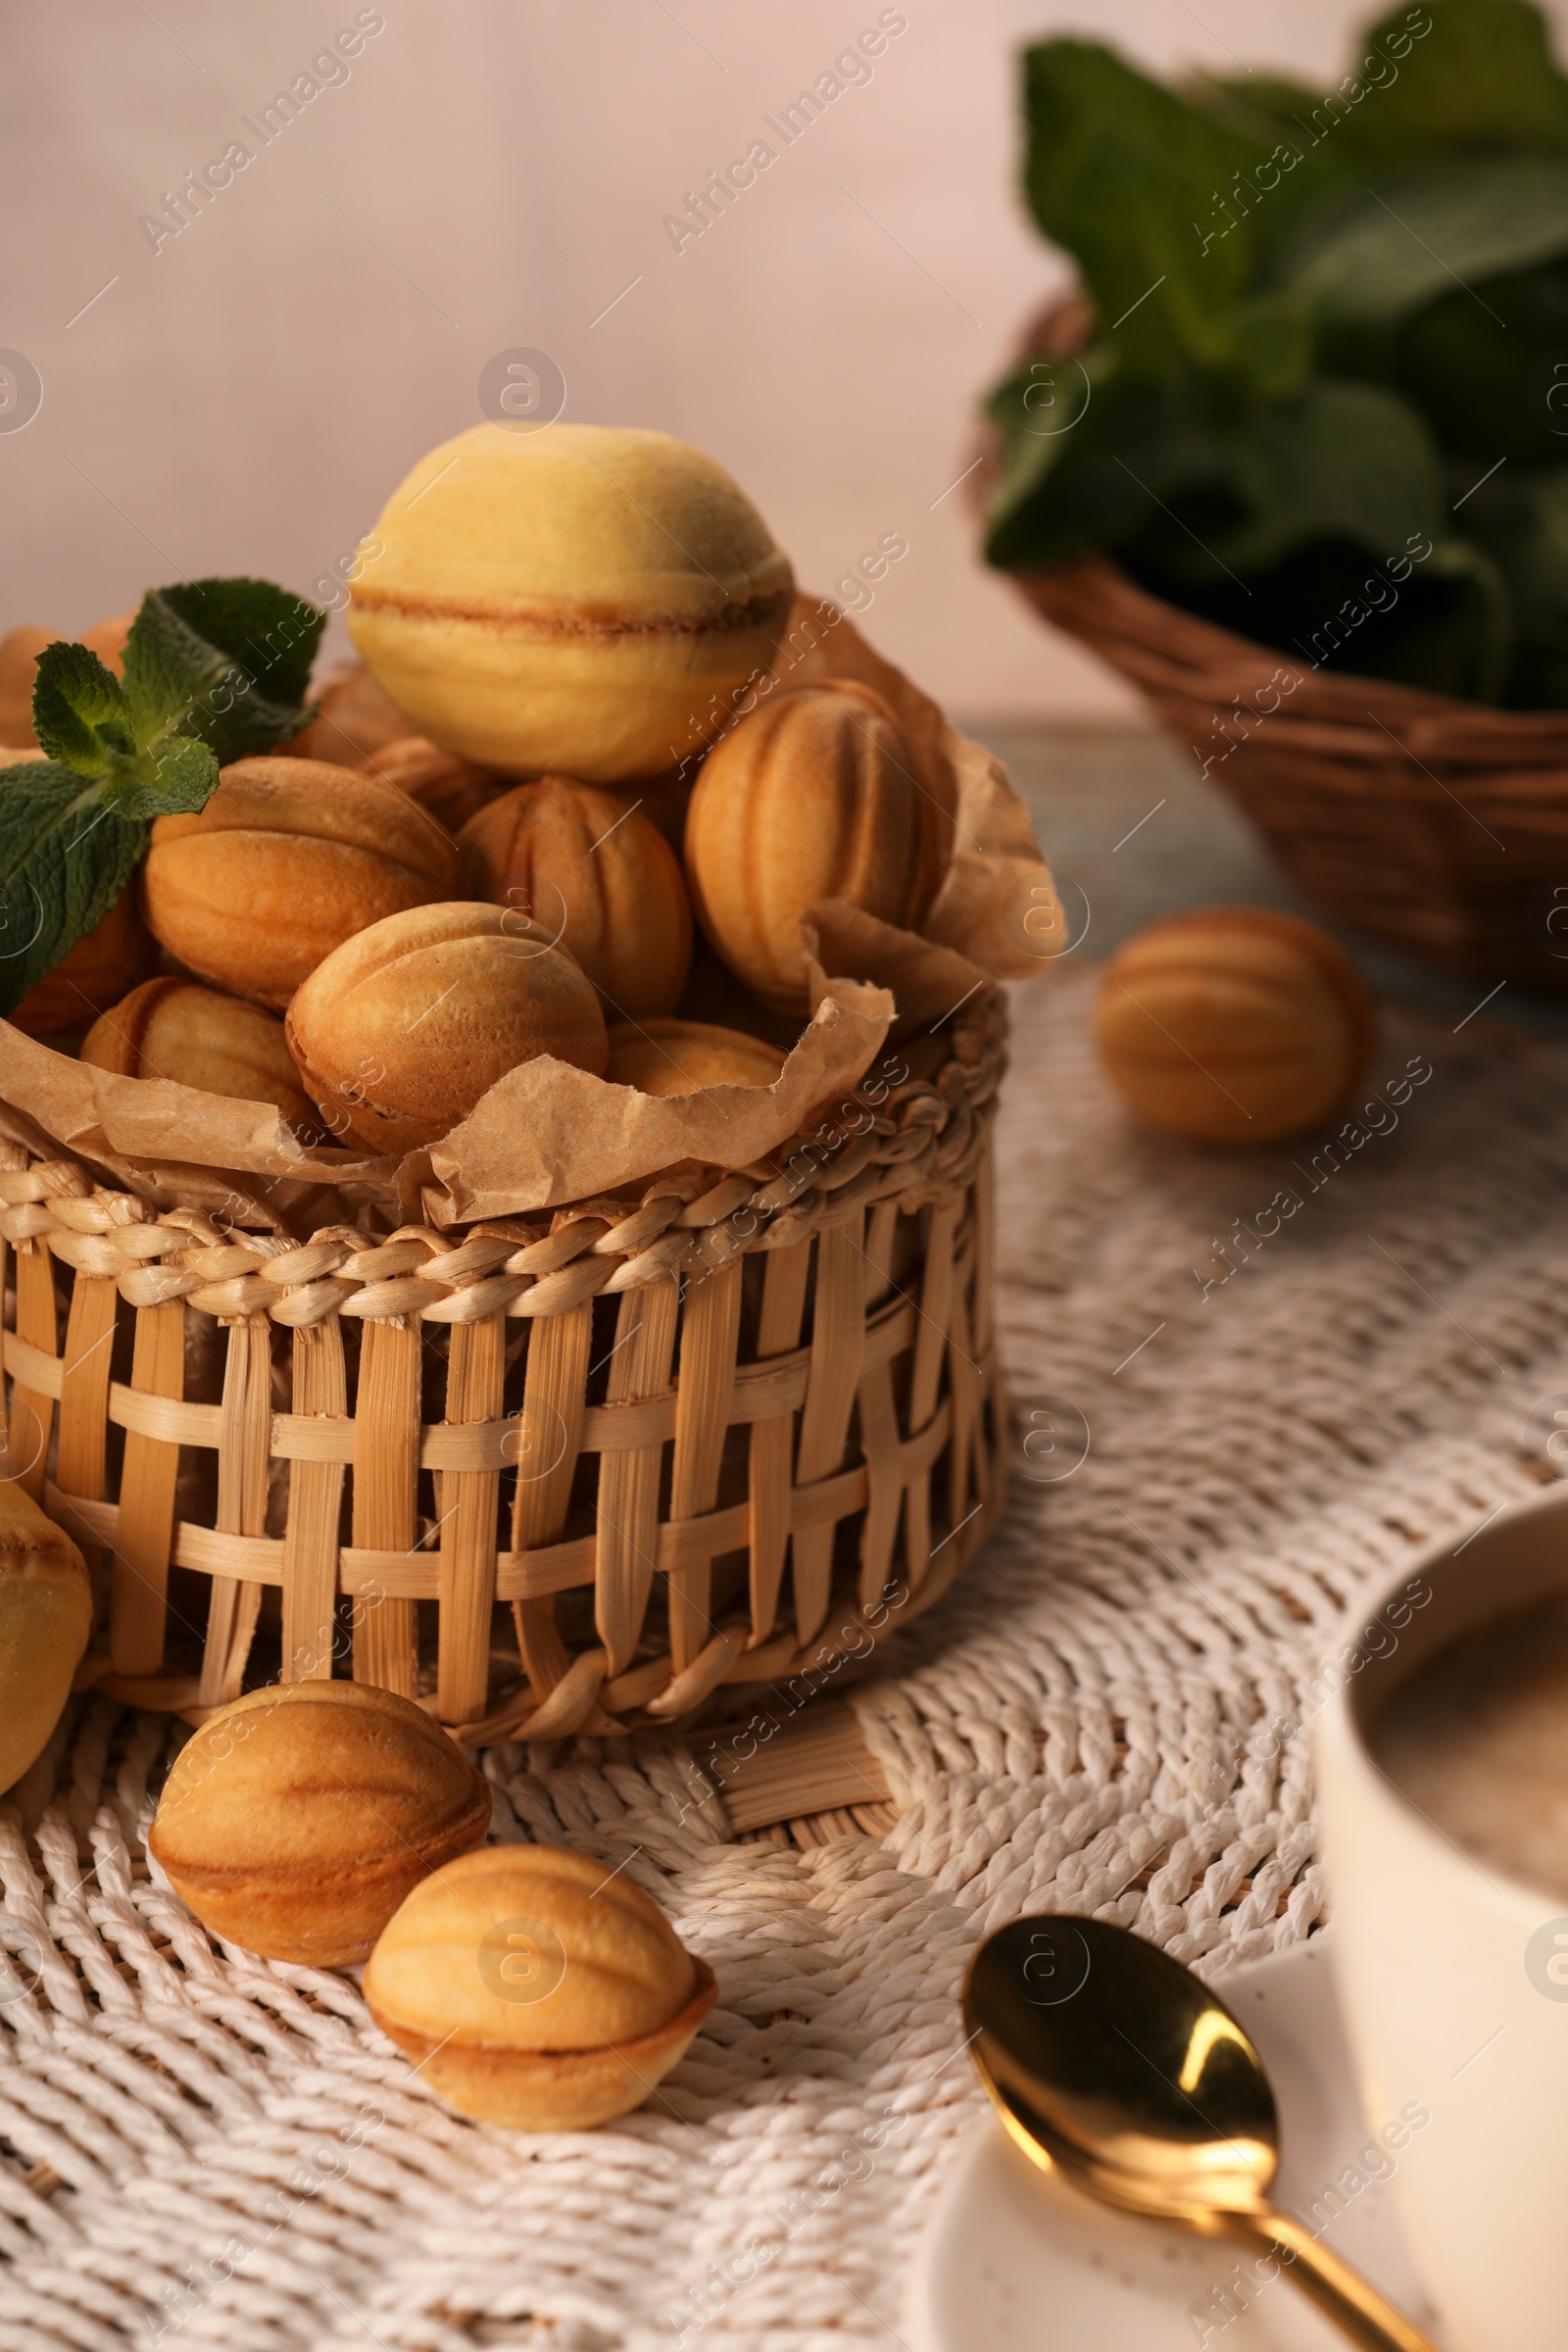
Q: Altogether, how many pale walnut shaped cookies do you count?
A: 2